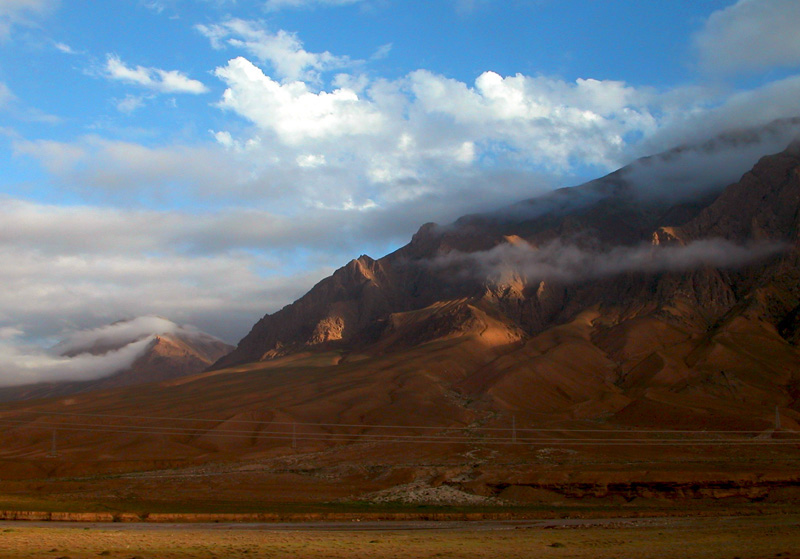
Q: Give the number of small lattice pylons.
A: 4